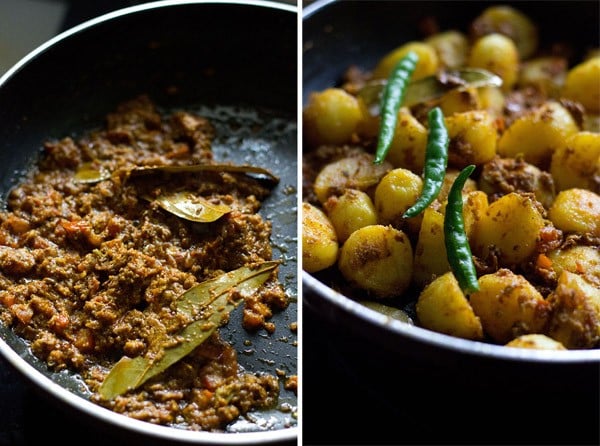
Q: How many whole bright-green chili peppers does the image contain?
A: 3